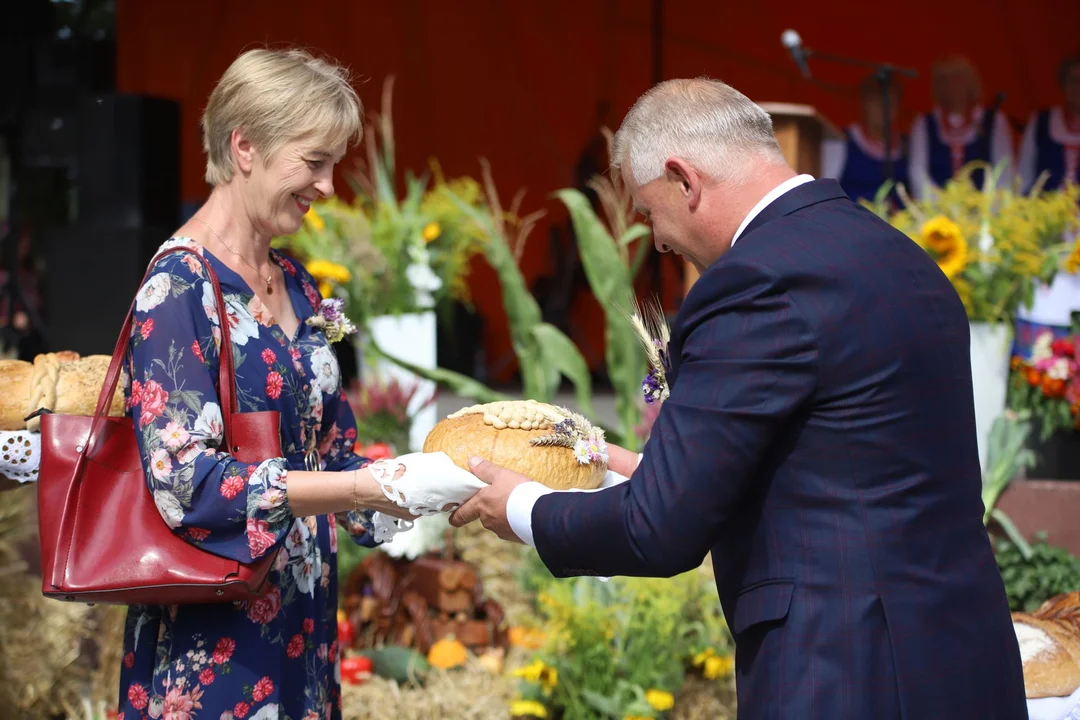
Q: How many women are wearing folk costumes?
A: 3